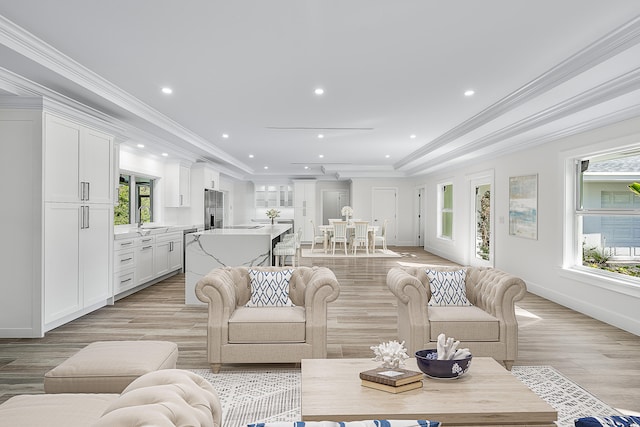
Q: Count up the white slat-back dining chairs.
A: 6